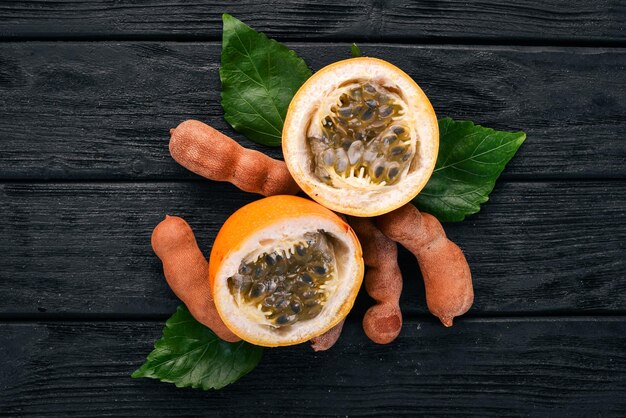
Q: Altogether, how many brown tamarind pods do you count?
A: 5